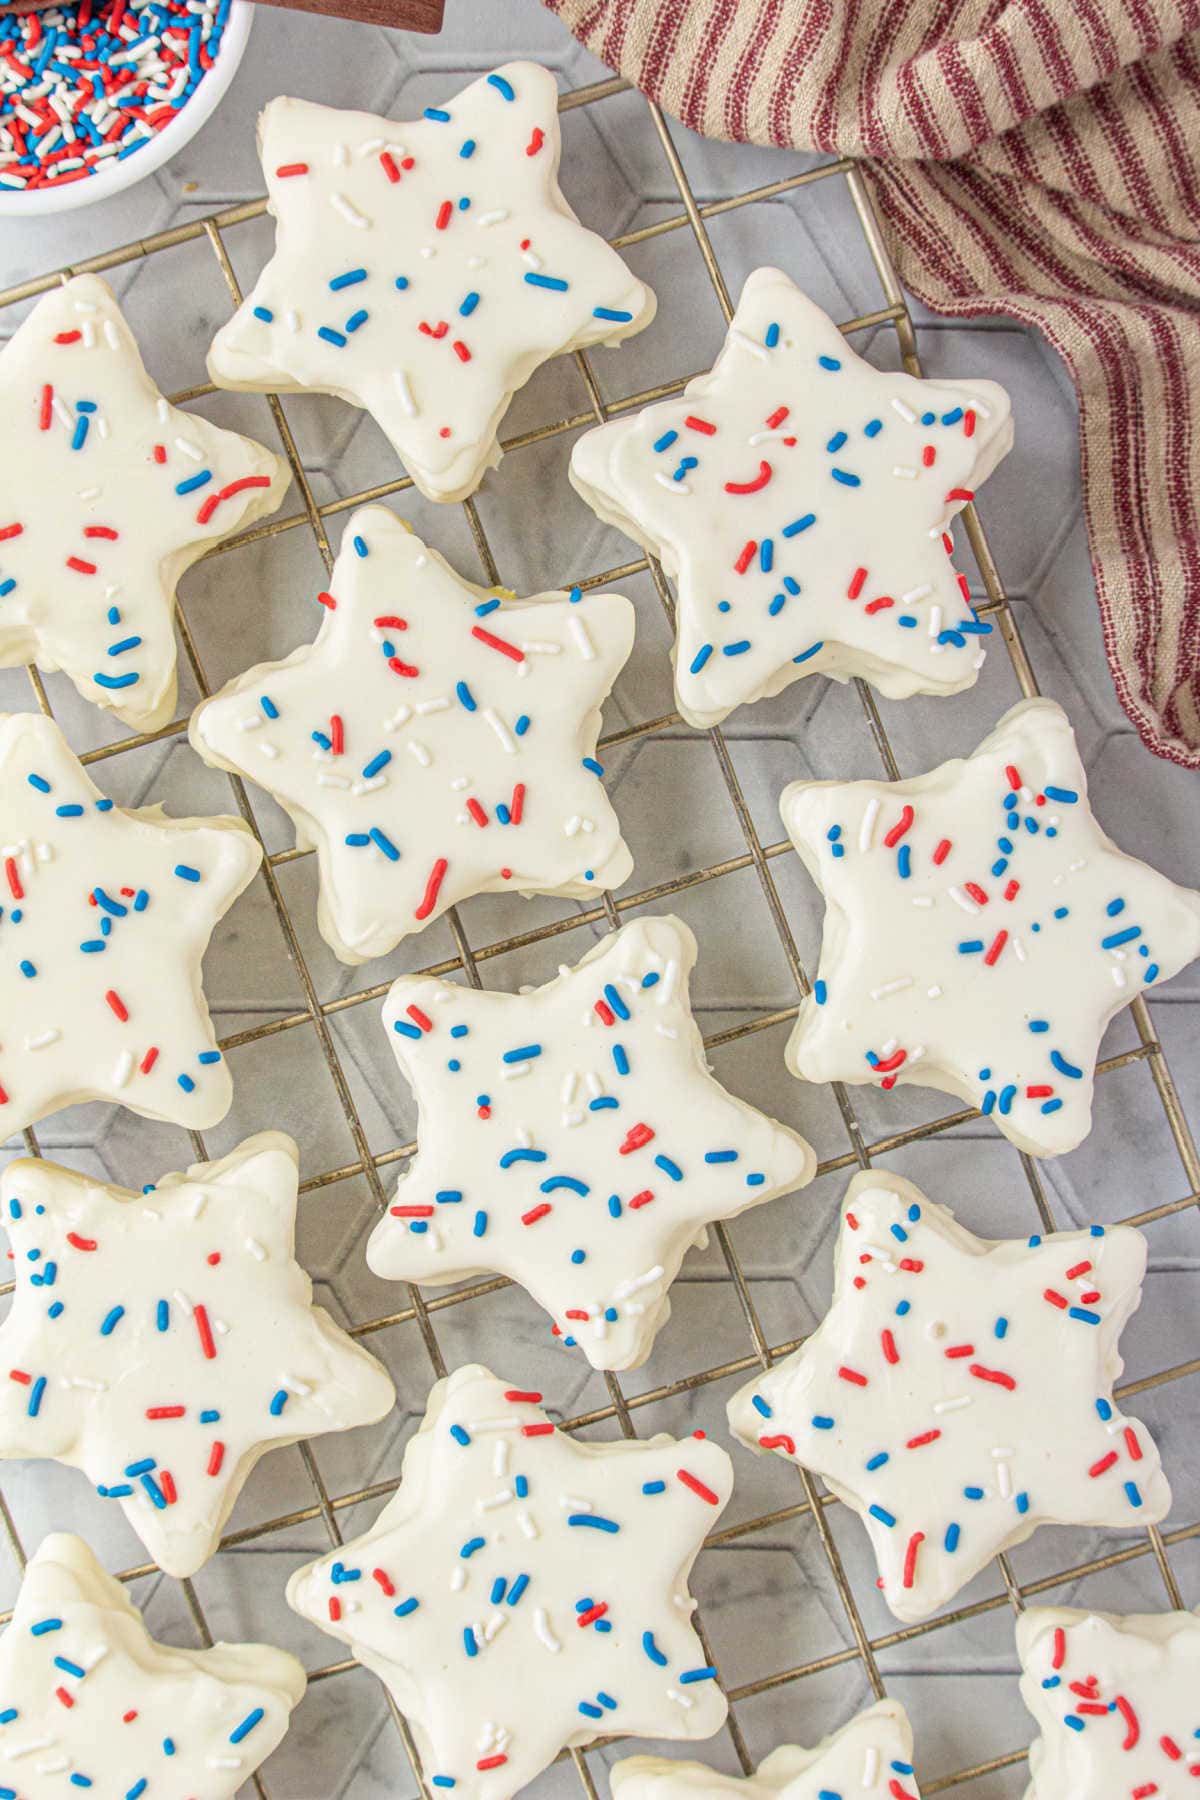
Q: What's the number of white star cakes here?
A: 13